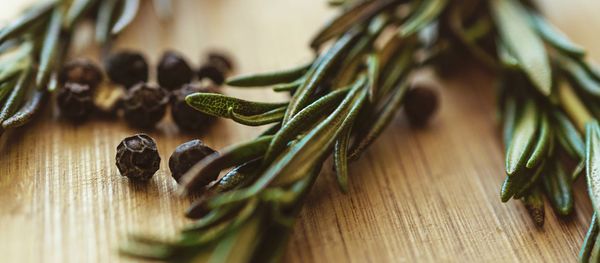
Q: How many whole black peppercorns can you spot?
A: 10